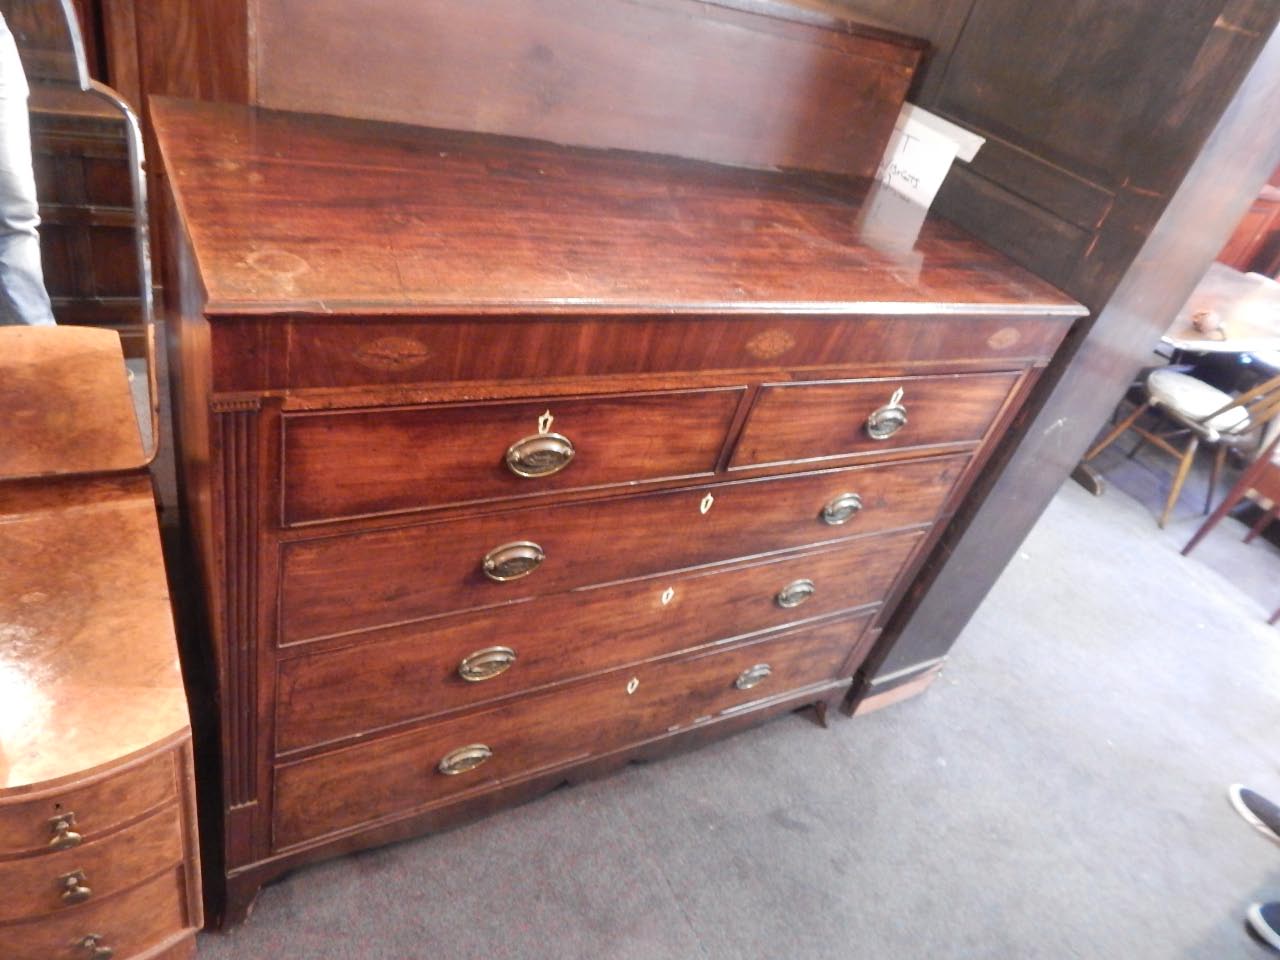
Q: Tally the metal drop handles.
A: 11